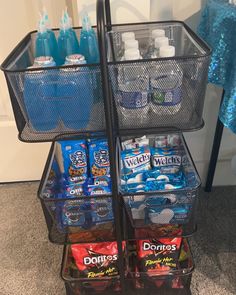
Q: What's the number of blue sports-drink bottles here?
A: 2